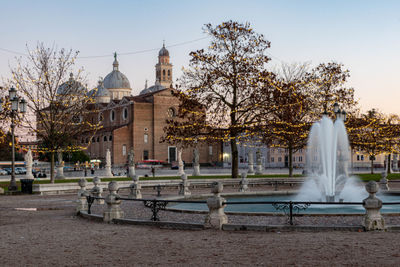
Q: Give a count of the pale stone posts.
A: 9